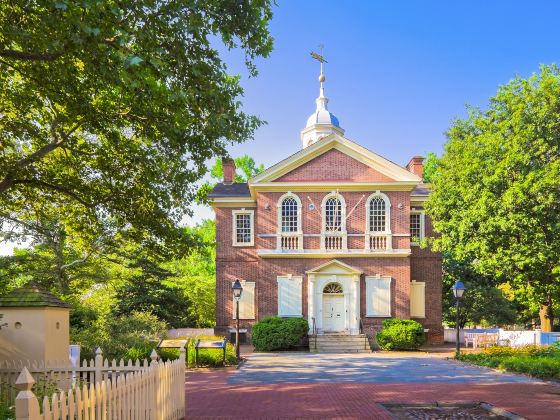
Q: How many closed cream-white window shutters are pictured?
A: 4